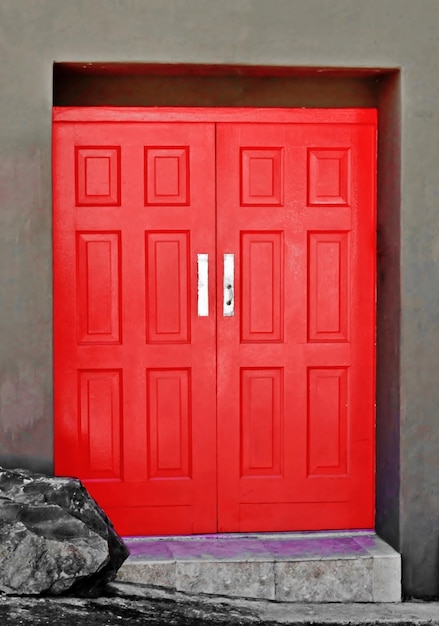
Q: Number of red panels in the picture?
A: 12